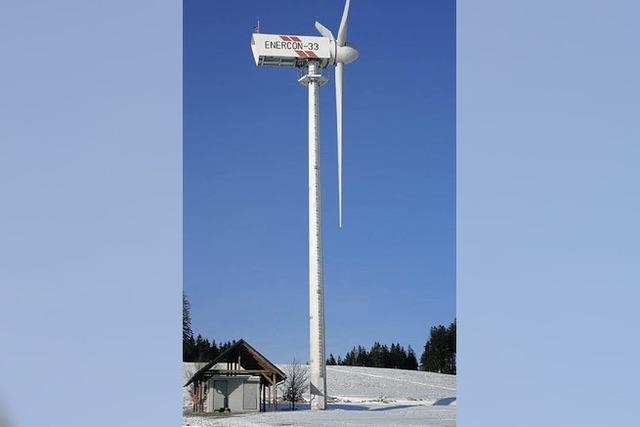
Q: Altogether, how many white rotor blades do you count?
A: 3